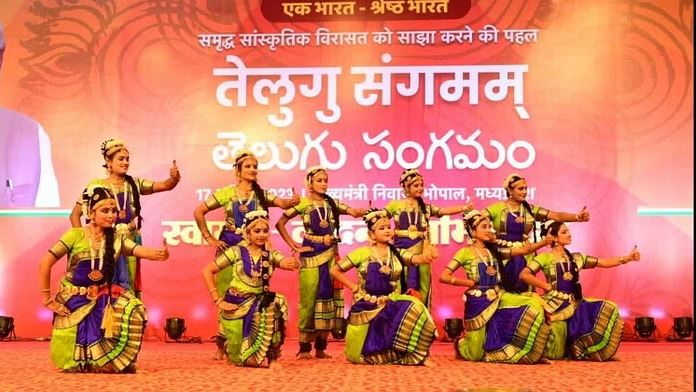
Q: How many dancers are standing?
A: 5